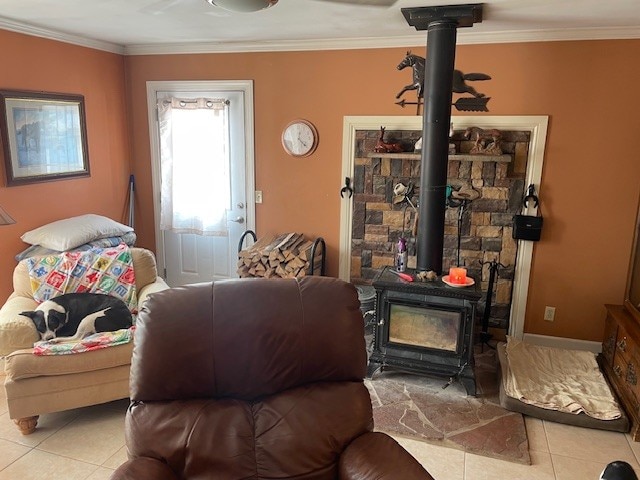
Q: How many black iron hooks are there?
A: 2